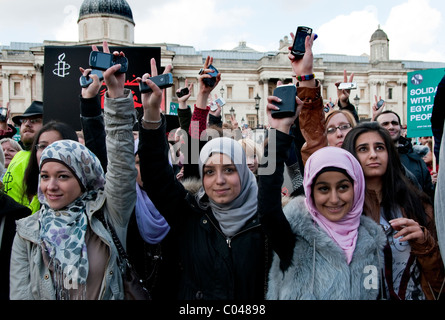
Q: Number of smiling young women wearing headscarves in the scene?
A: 3